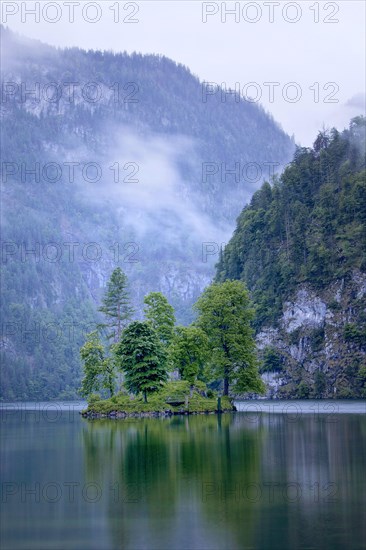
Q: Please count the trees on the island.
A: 6